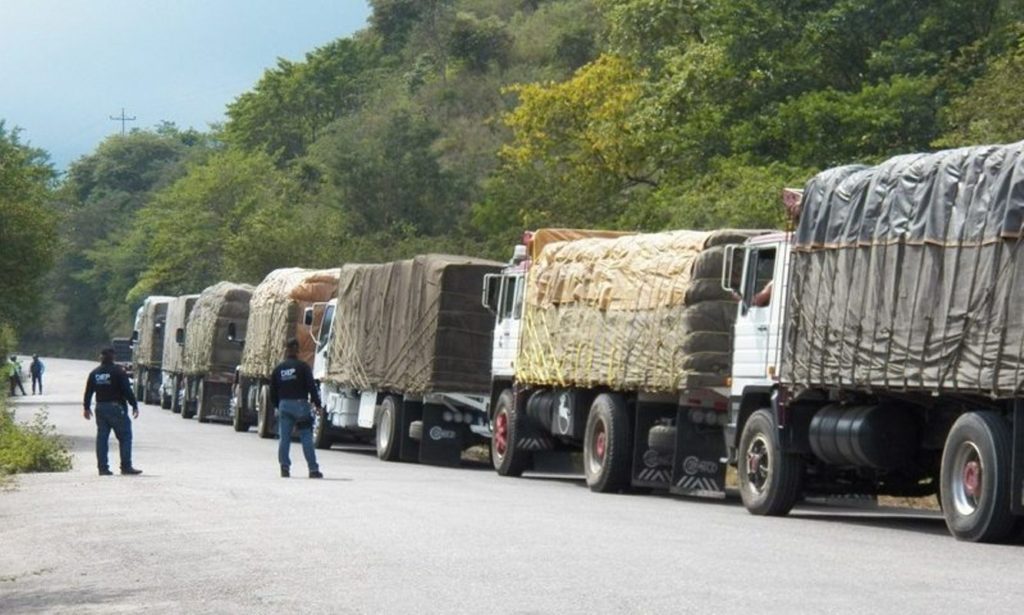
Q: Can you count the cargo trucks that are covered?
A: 7